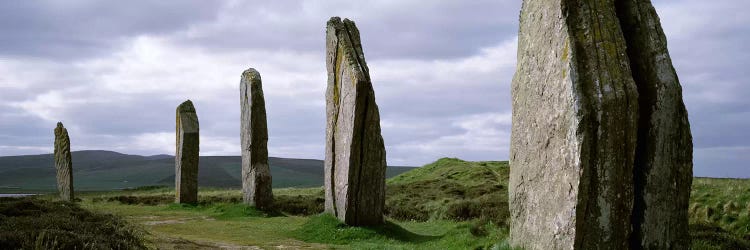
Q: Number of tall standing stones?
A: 5